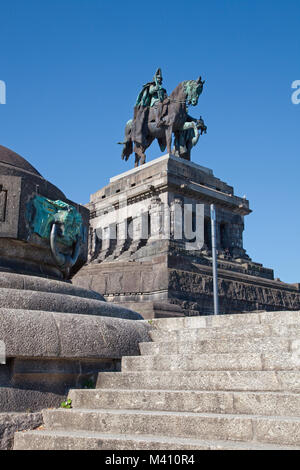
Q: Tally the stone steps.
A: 8